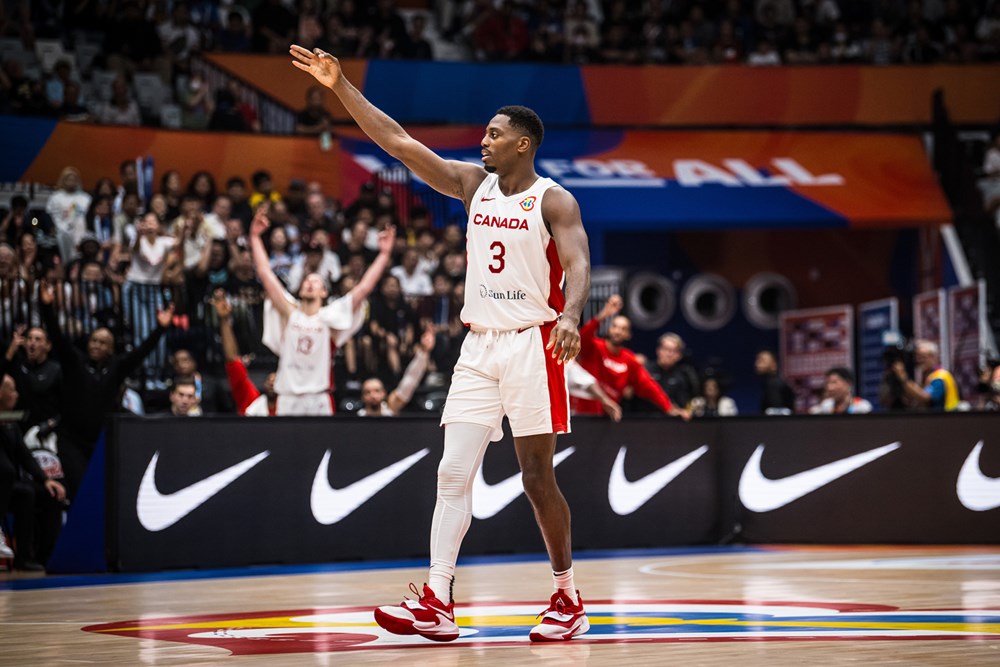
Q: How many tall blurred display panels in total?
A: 4